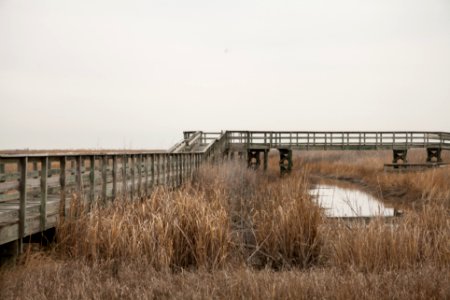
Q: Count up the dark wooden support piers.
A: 4